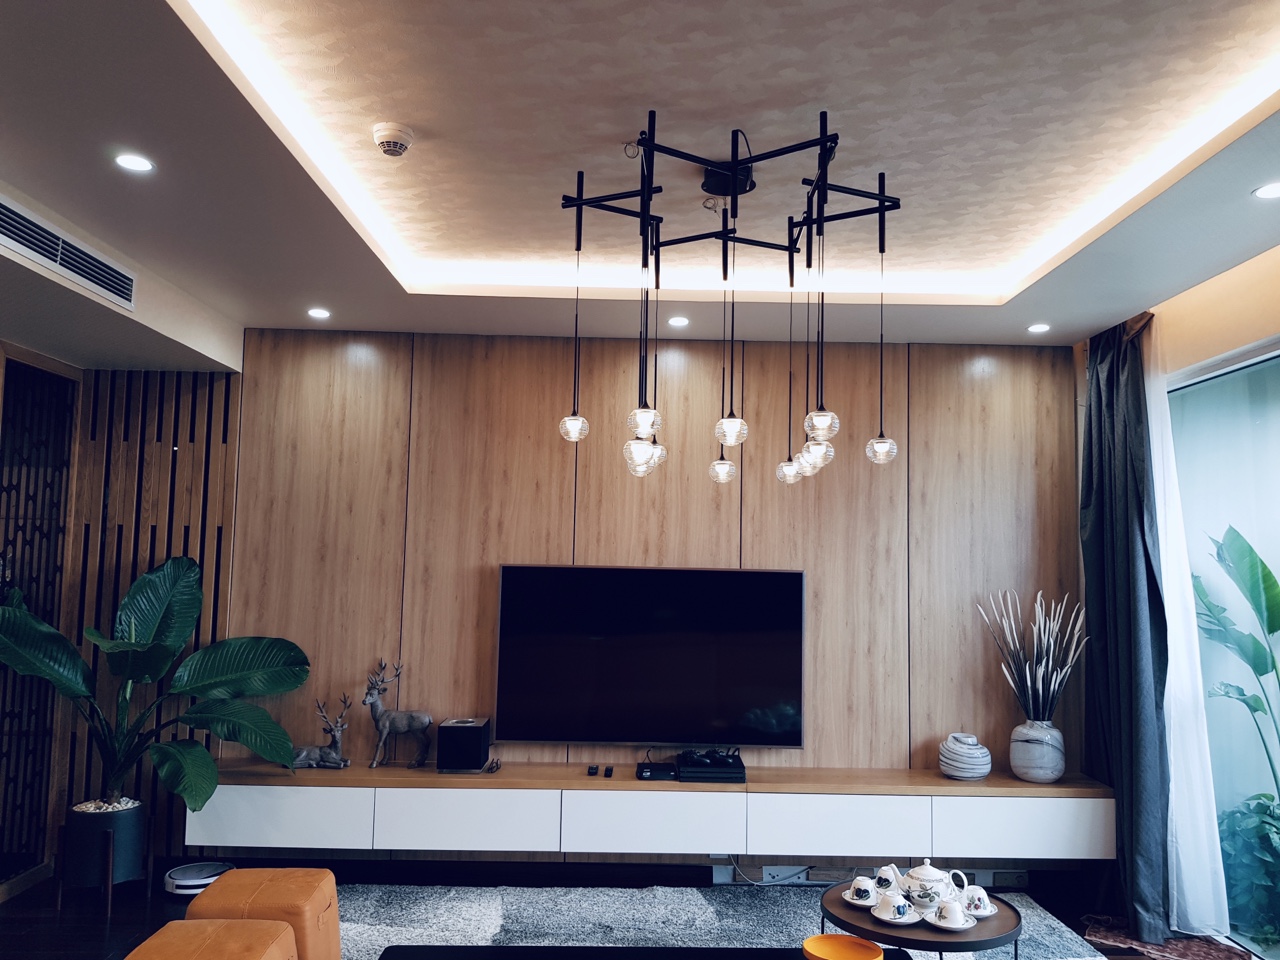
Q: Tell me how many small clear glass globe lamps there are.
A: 12